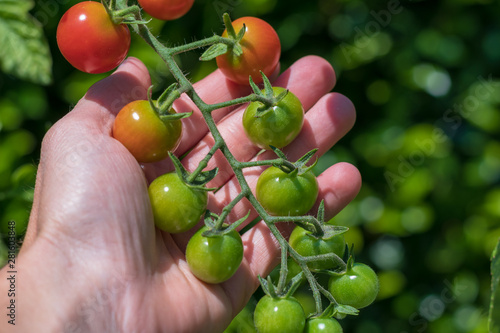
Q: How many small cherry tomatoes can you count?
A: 12